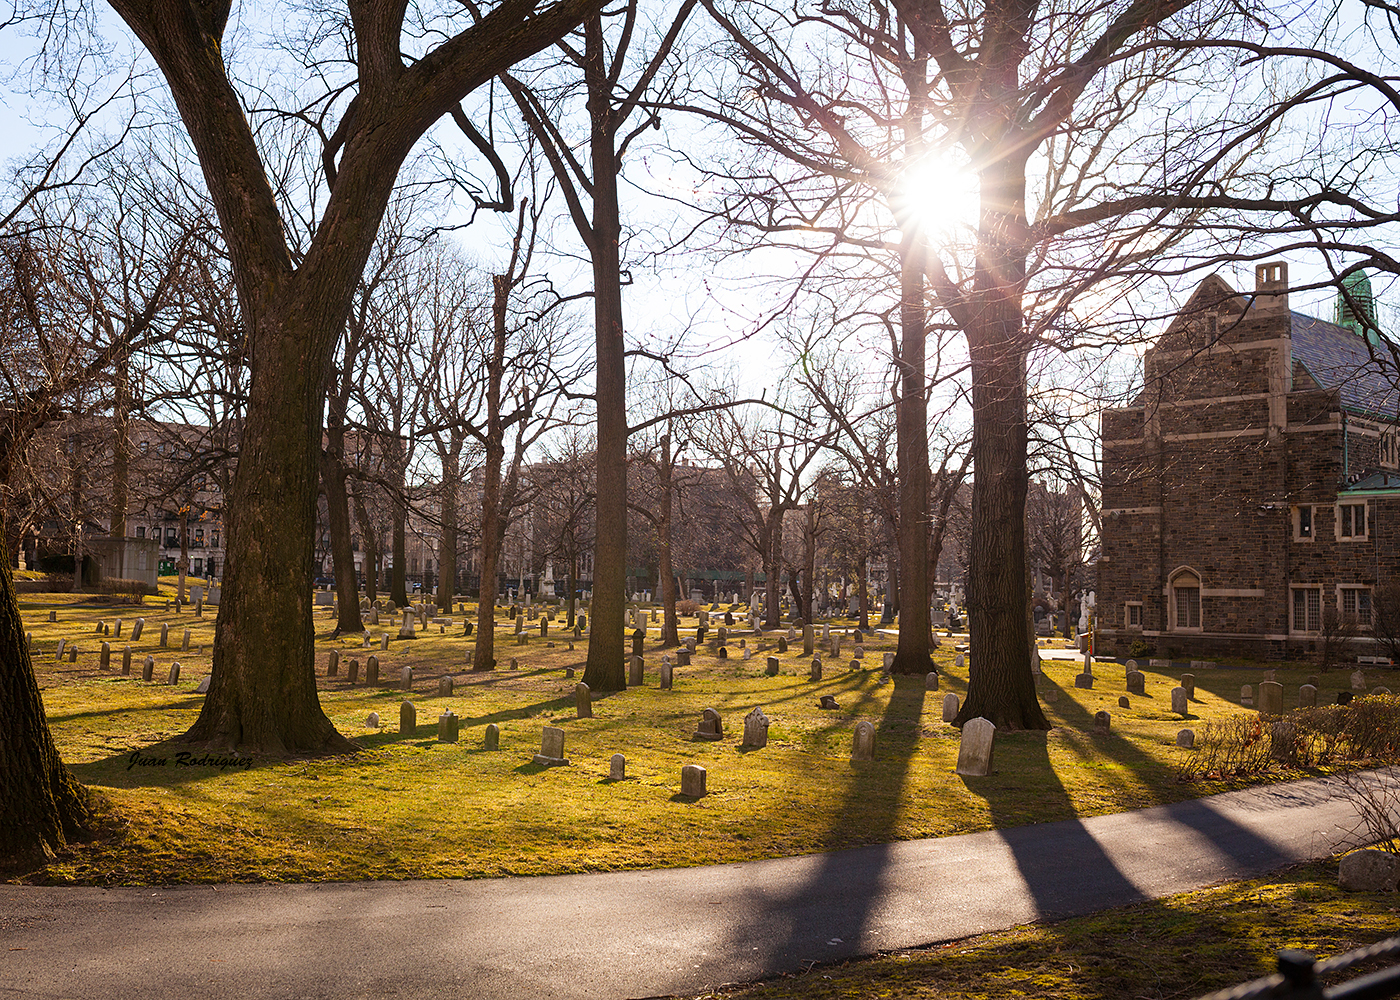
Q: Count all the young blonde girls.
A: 0